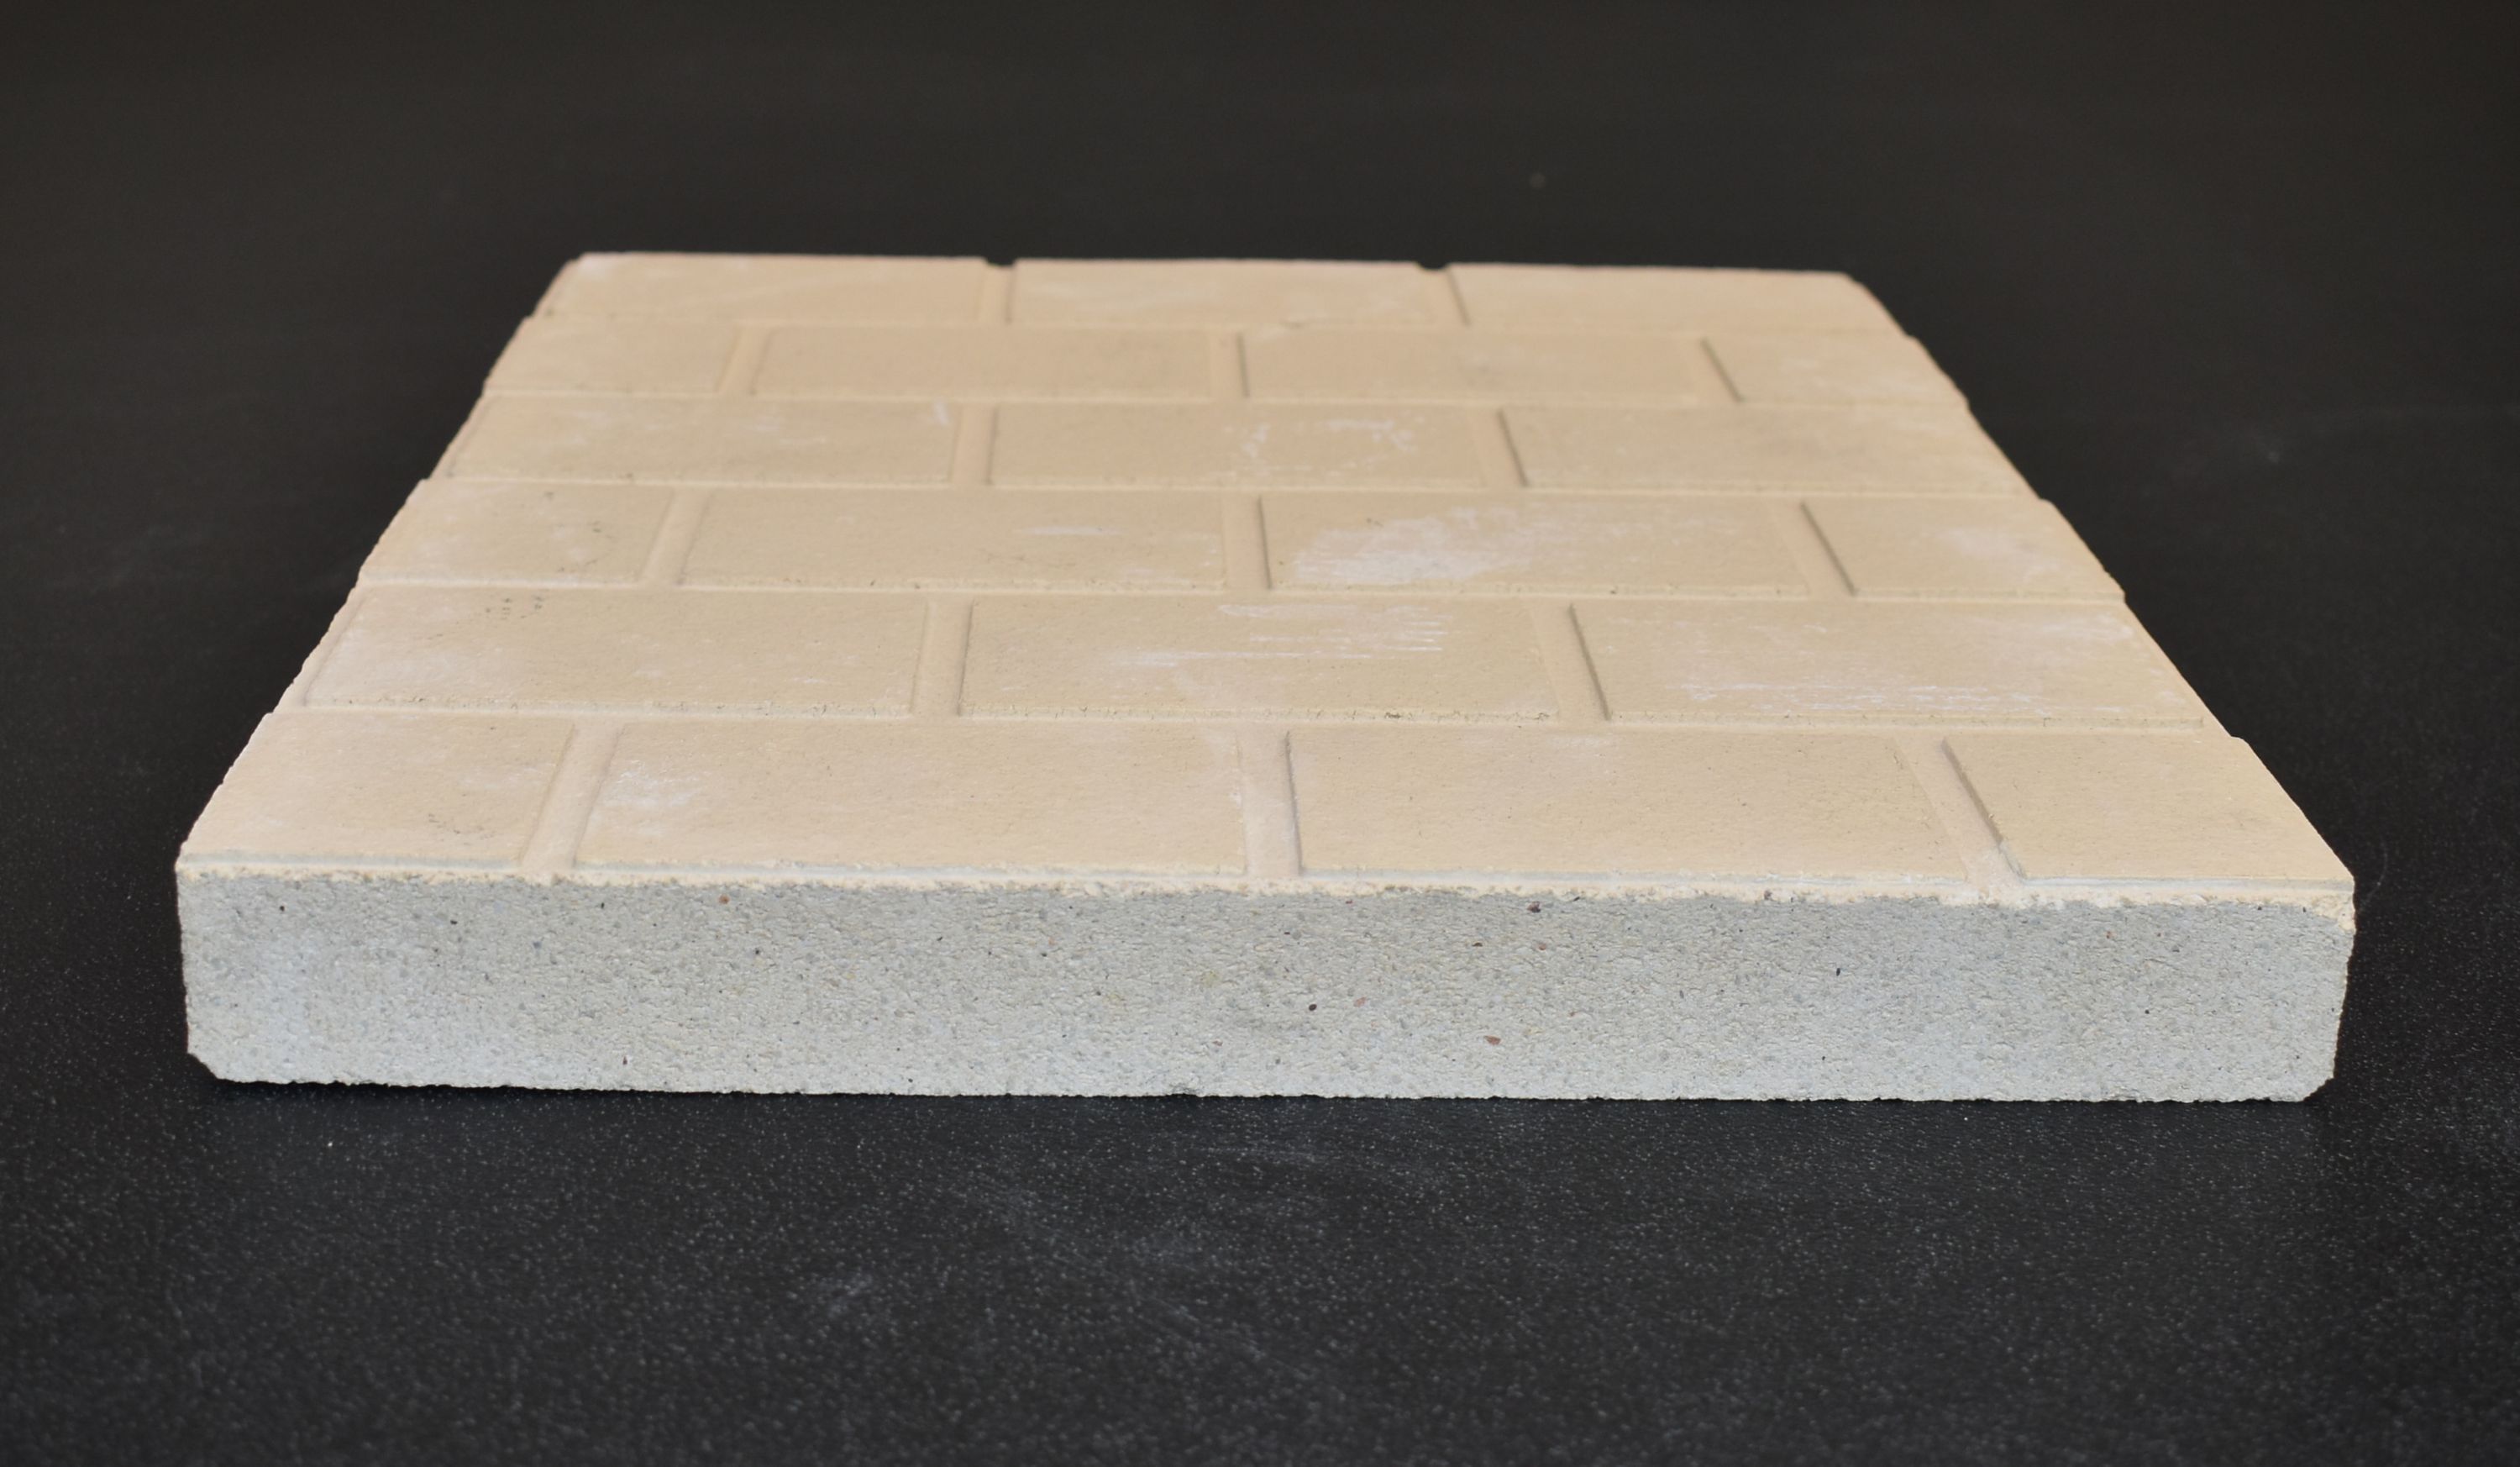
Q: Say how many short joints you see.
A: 15